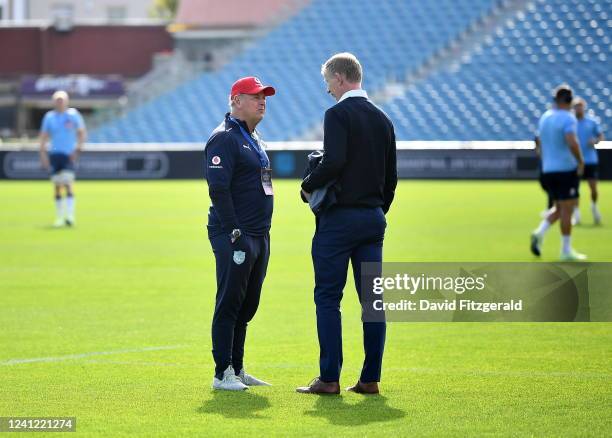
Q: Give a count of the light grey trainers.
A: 2